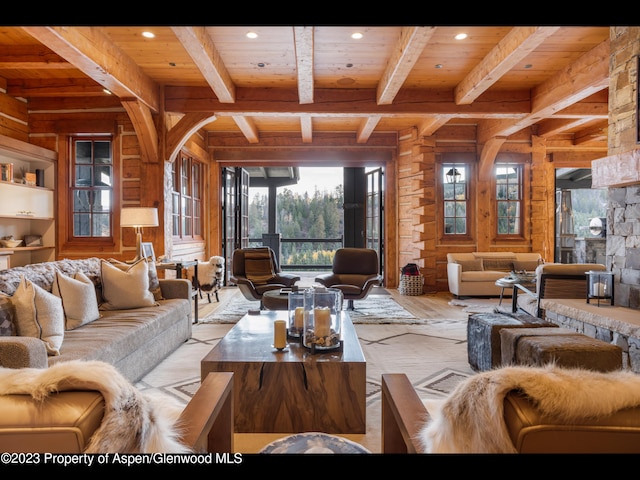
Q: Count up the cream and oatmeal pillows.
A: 3